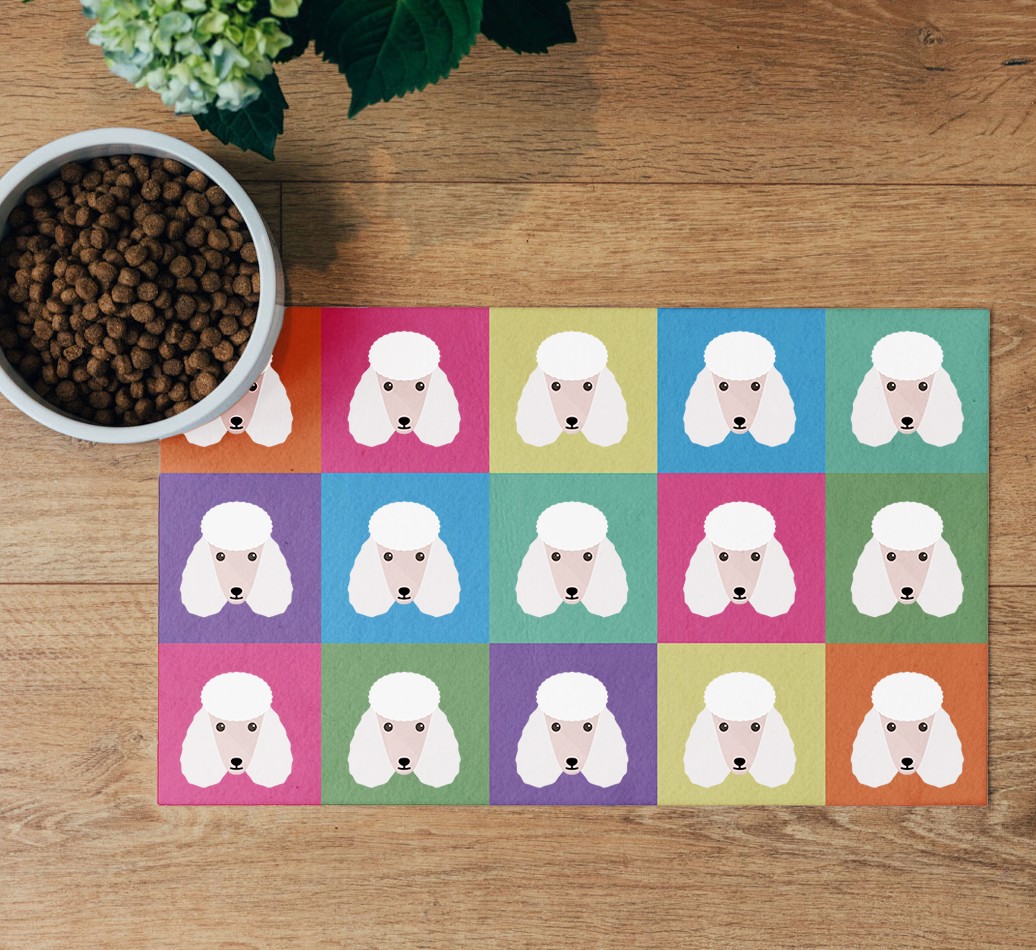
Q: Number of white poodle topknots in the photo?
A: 14